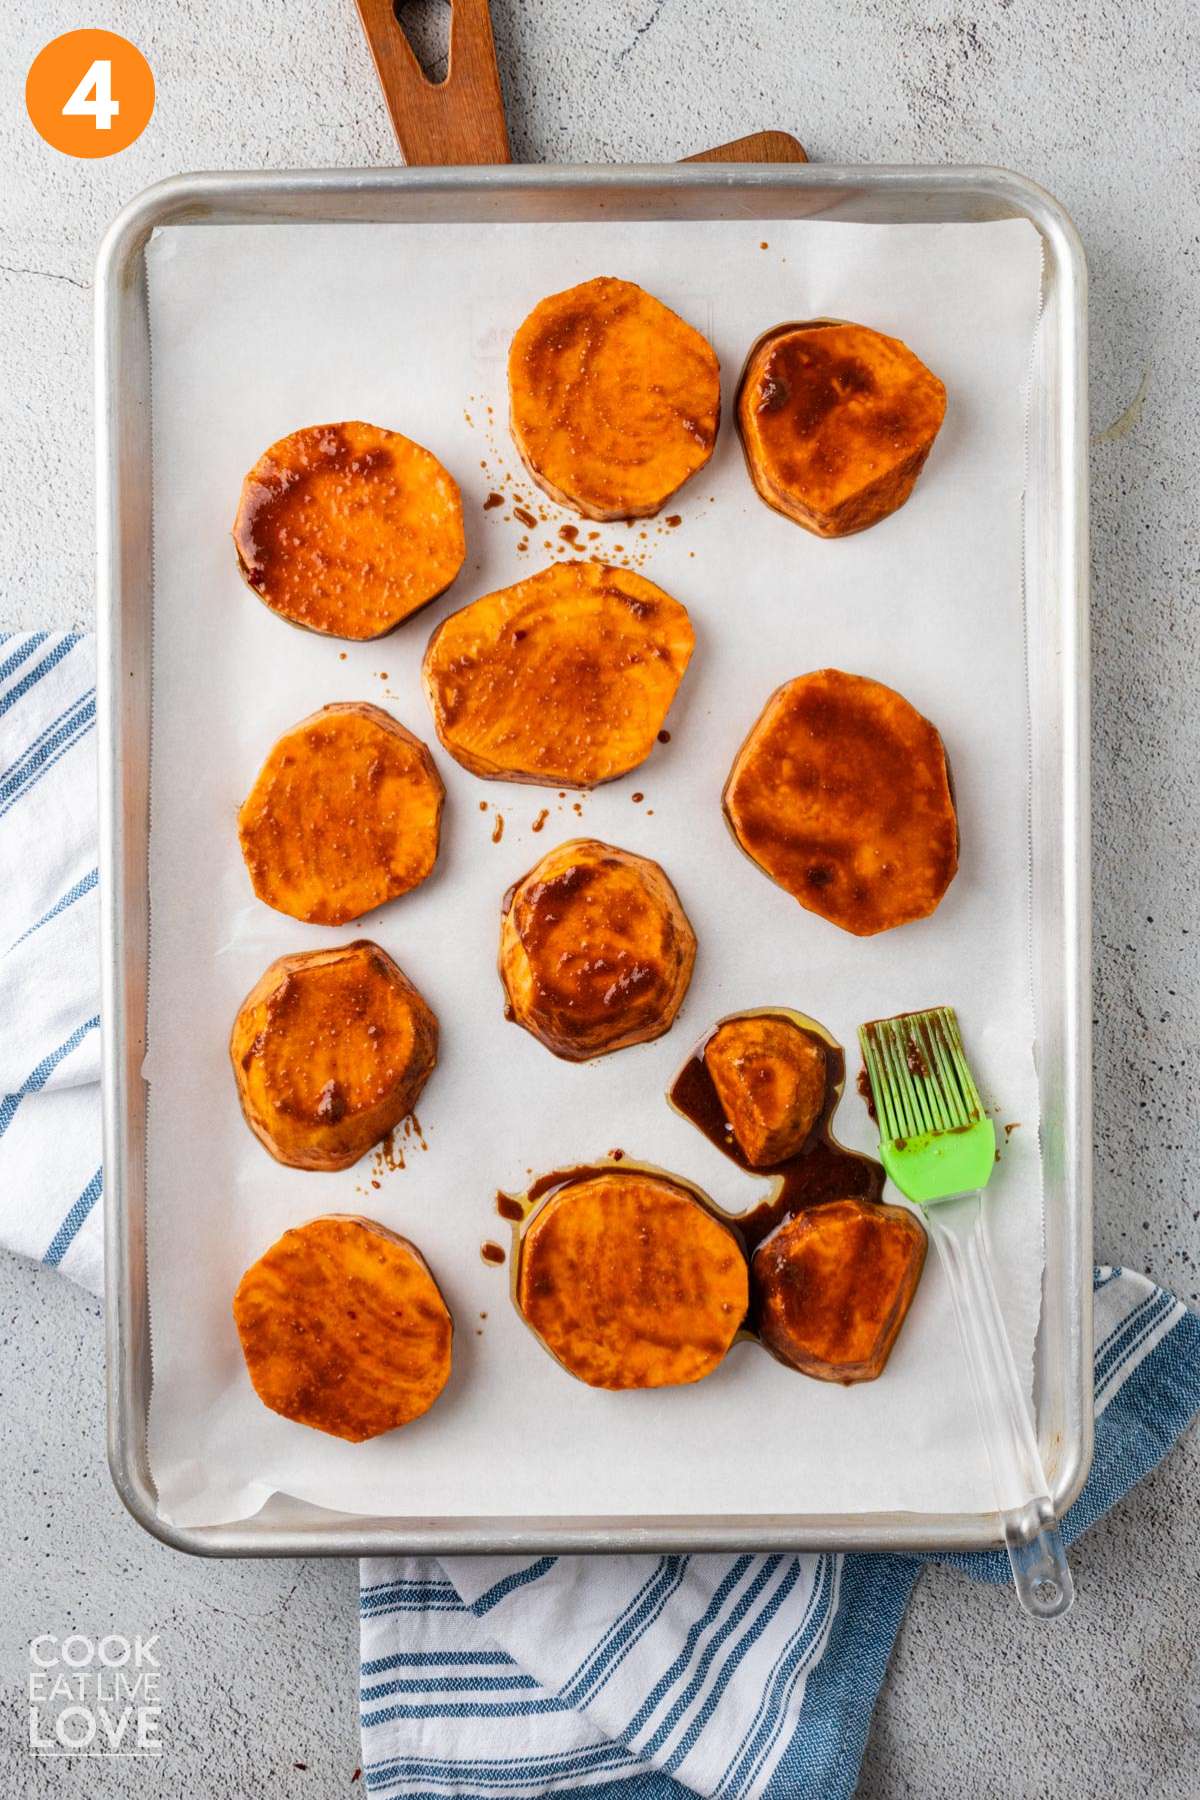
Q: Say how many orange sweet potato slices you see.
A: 12